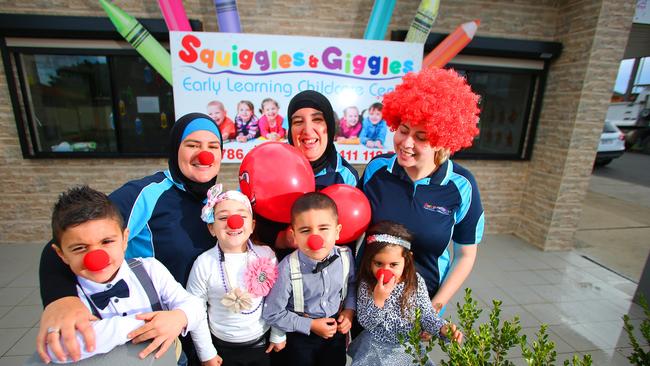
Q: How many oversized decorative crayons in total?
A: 6